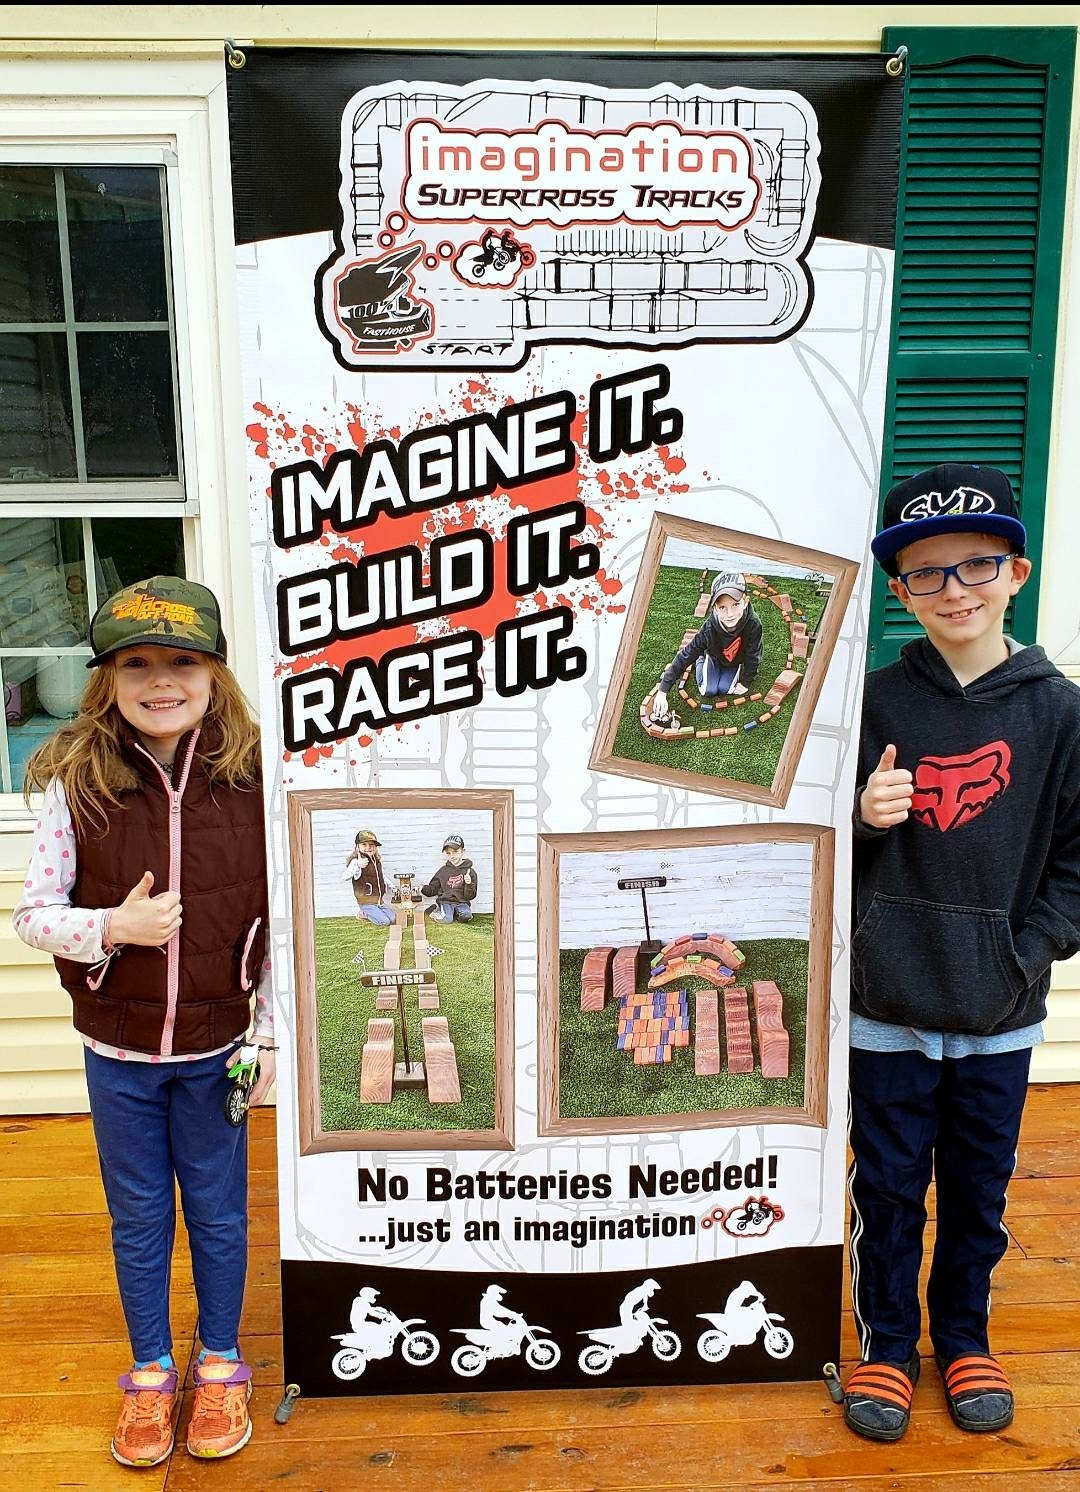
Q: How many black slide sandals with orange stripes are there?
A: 2